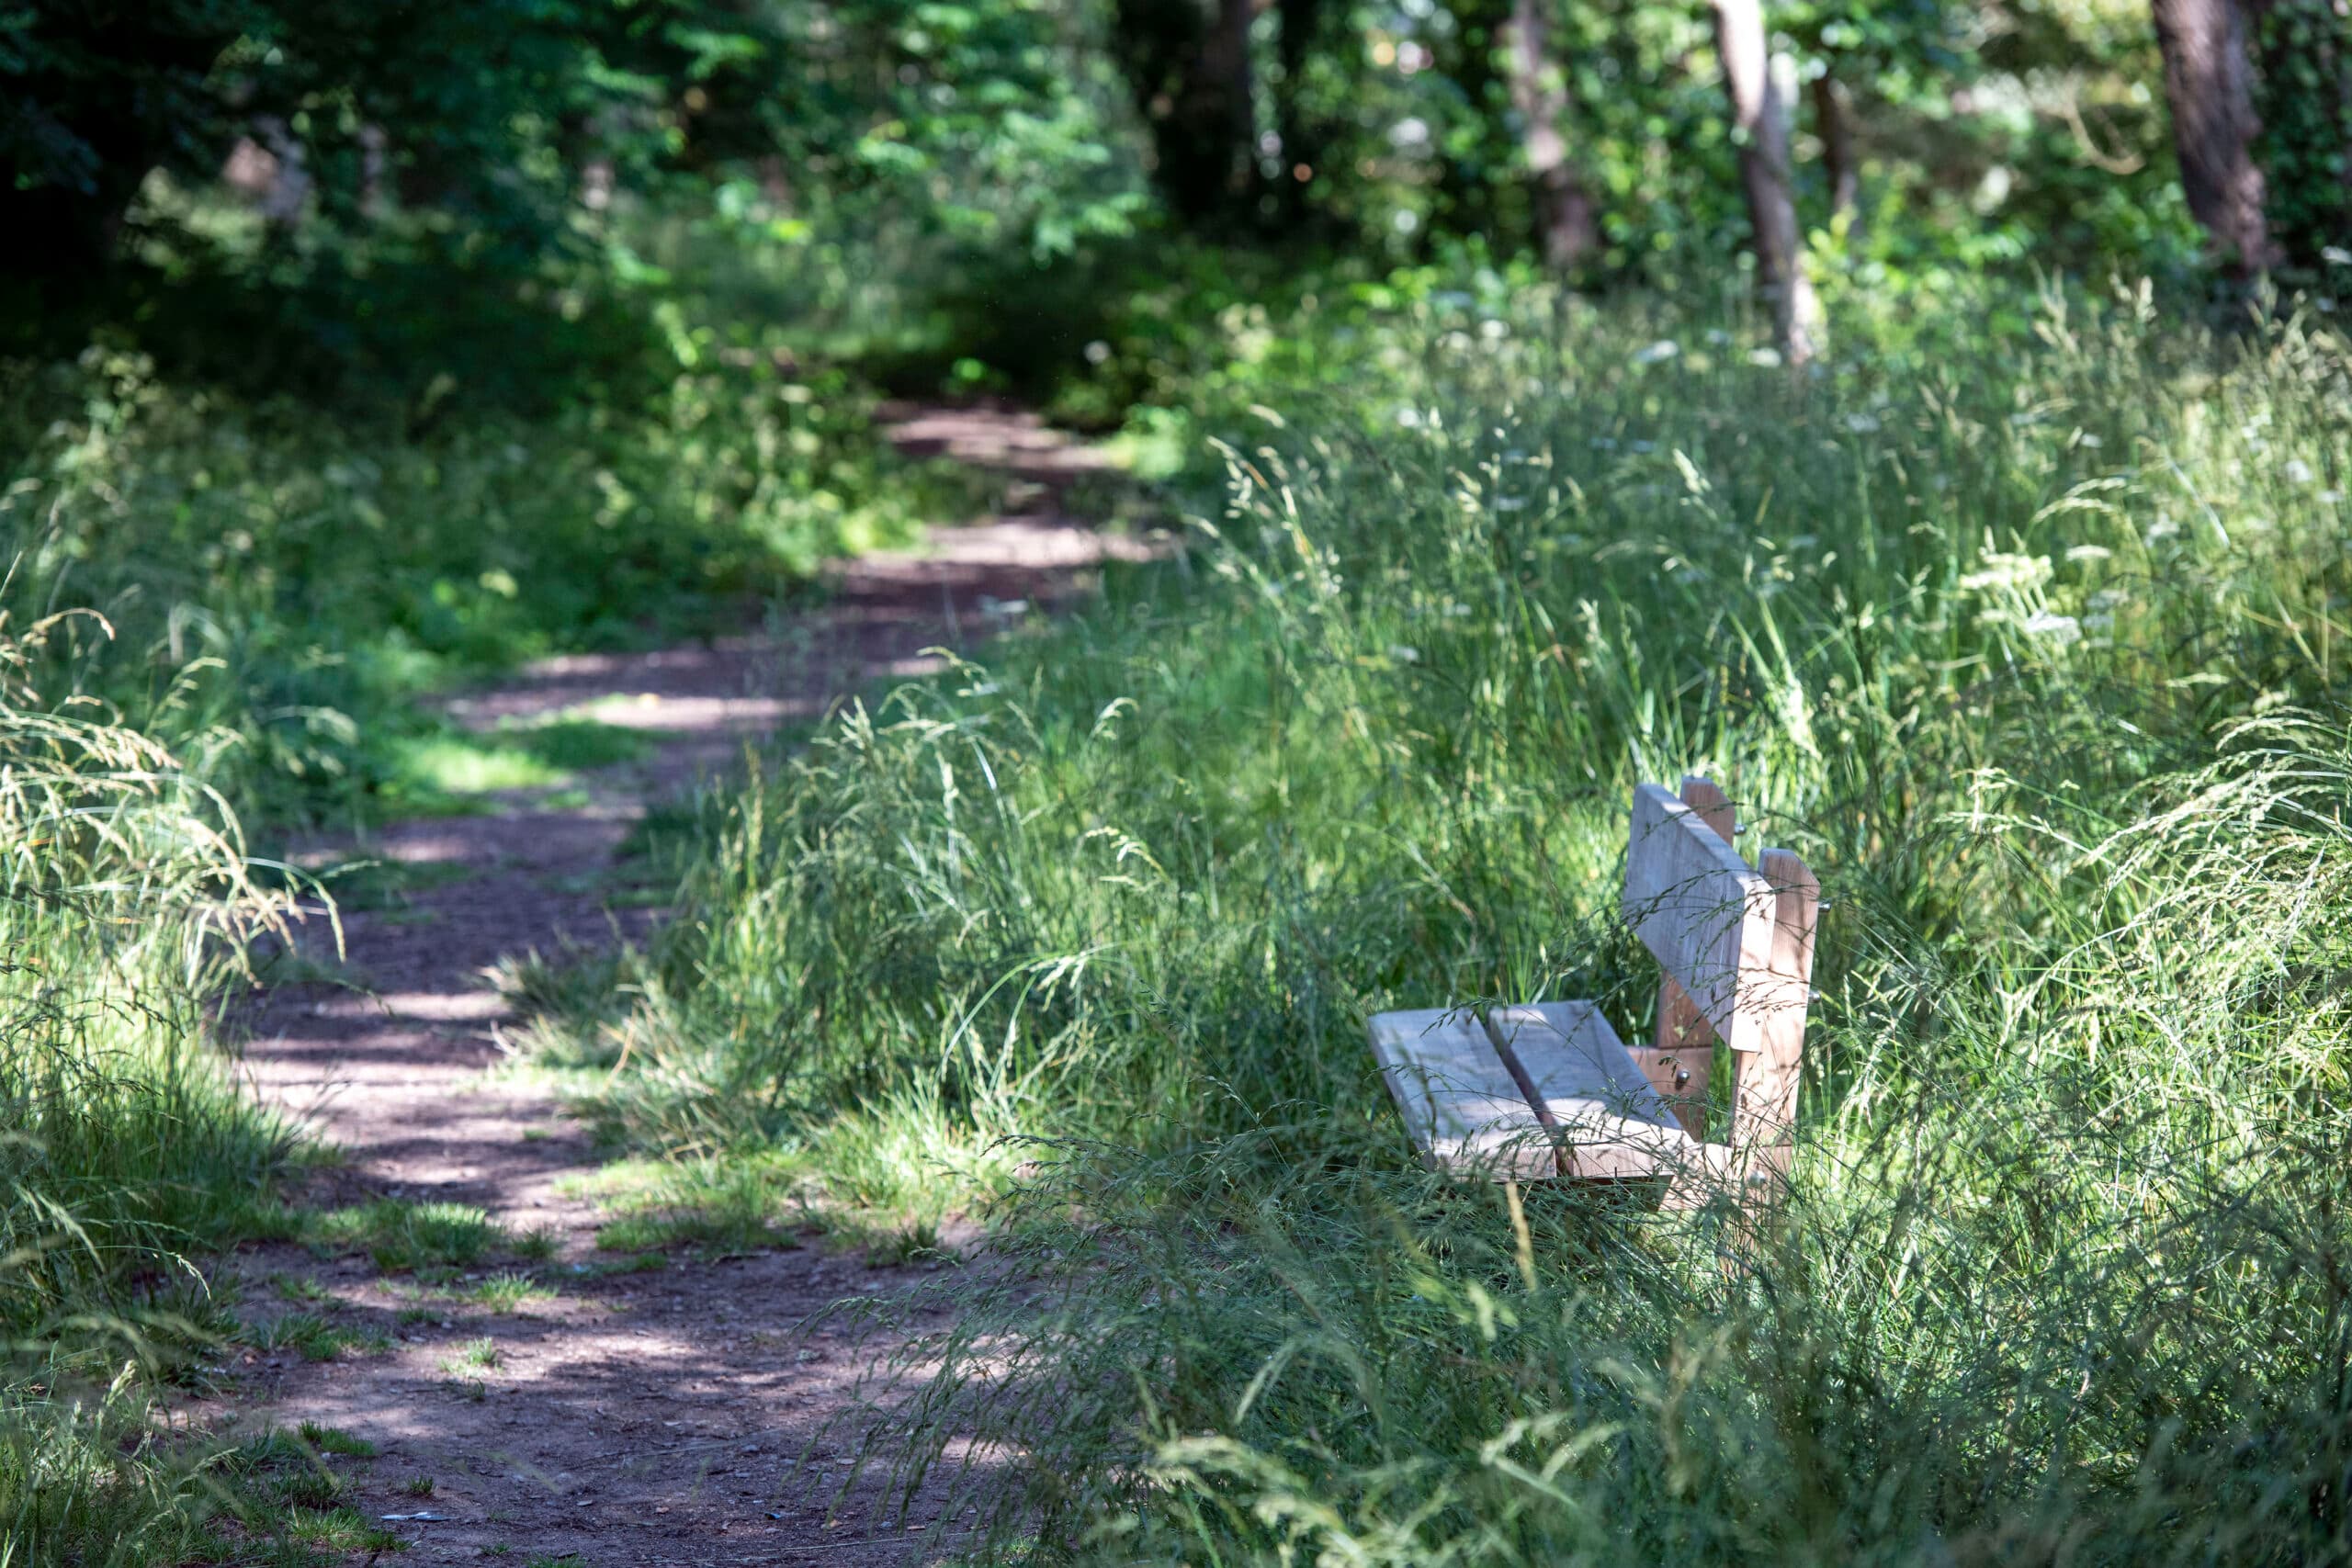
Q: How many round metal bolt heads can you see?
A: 5